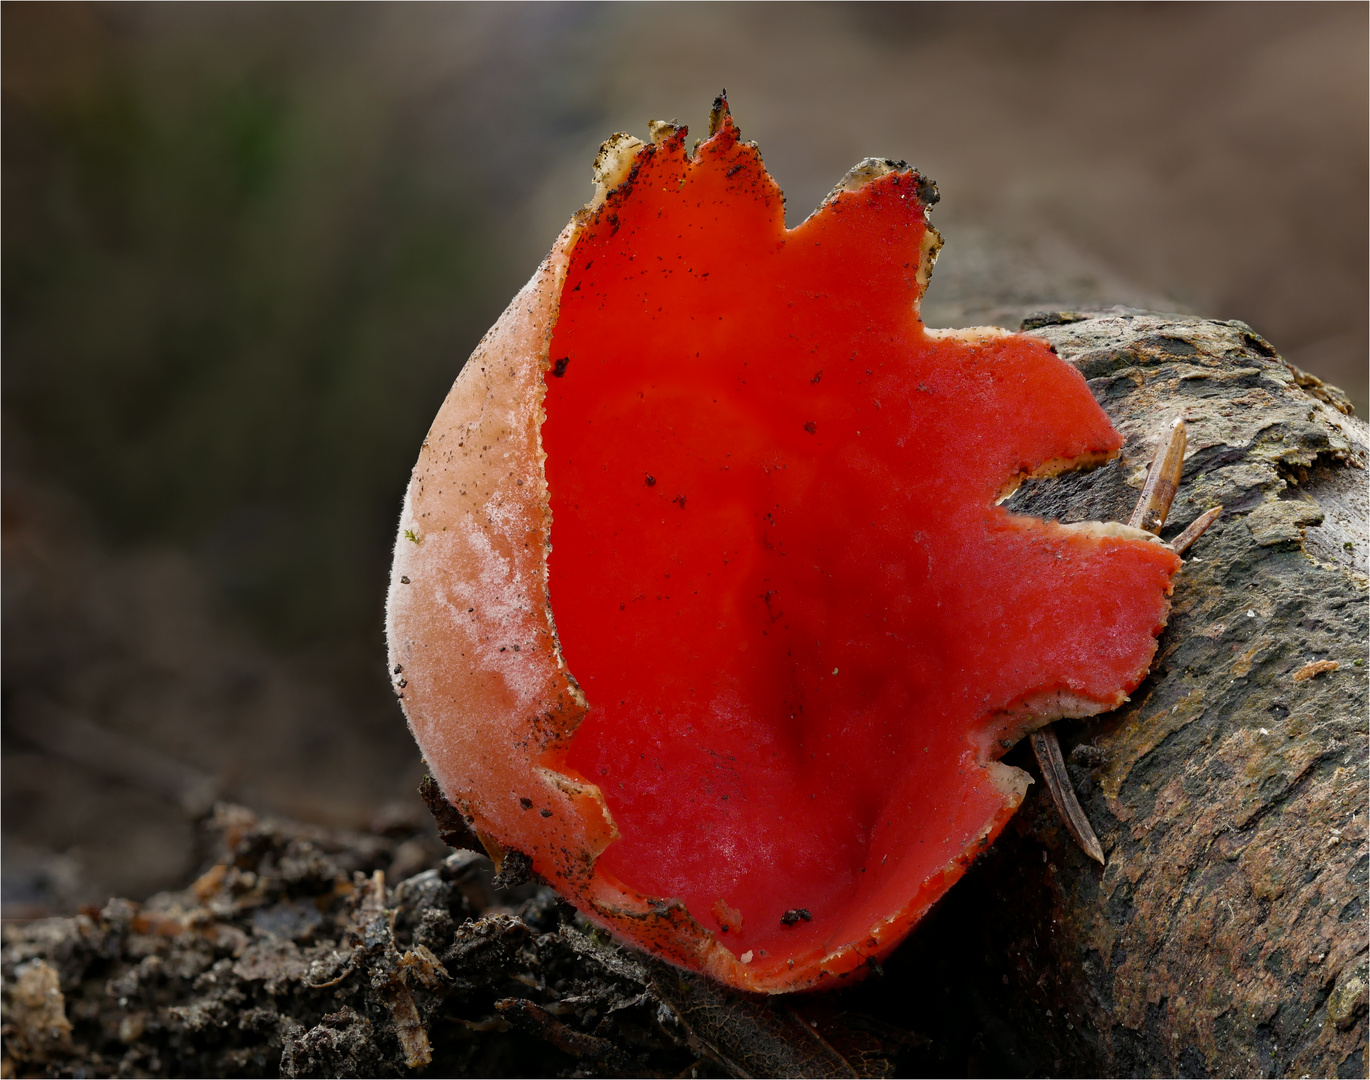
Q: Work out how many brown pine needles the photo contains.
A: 3